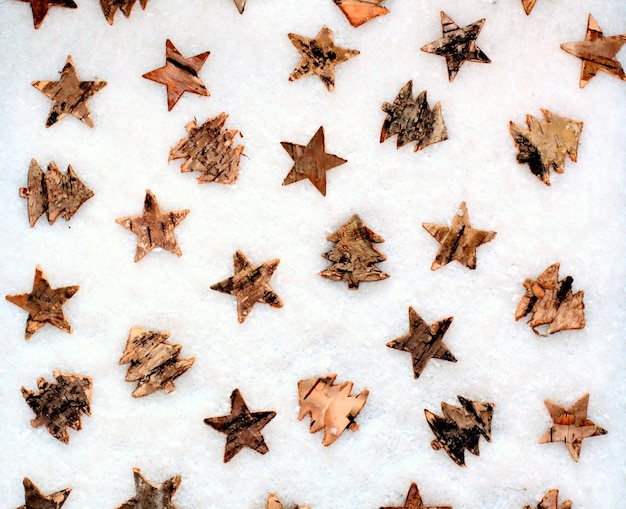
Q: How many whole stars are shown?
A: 12